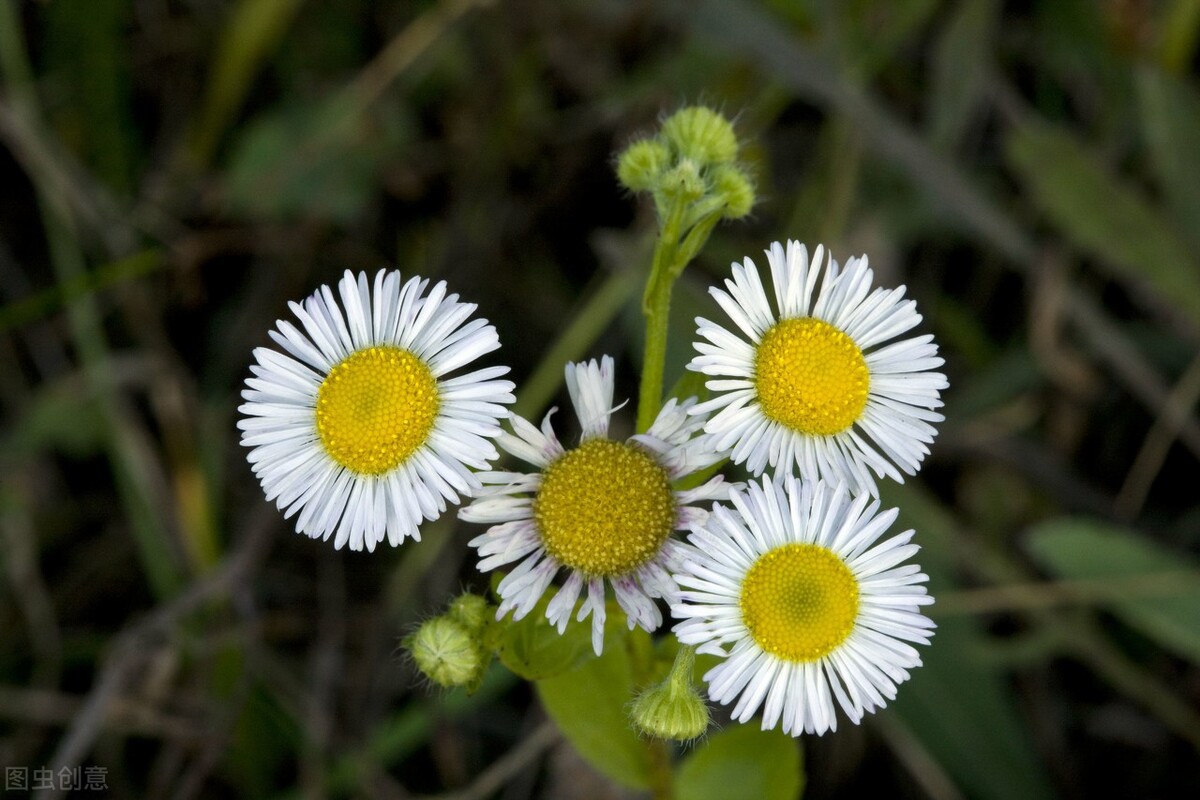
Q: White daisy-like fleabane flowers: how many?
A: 4